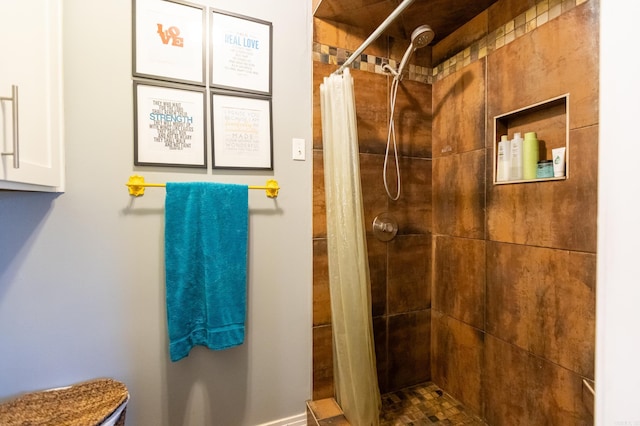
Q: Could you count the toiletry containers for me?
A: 5